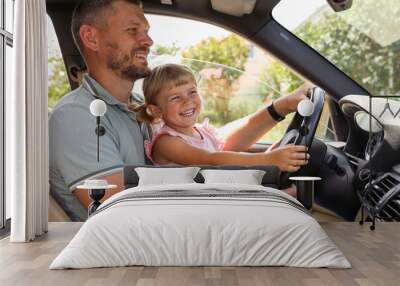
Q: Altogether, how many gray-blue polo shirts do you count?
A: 1